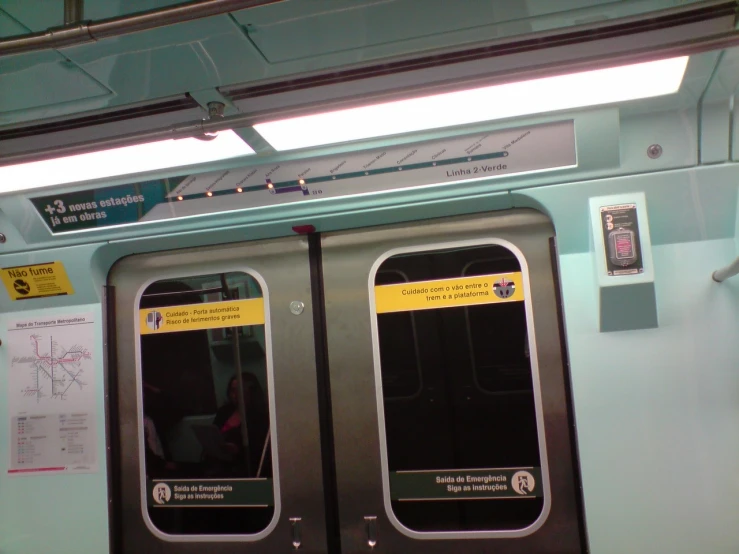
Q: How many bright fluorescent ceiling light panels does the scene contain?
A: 2